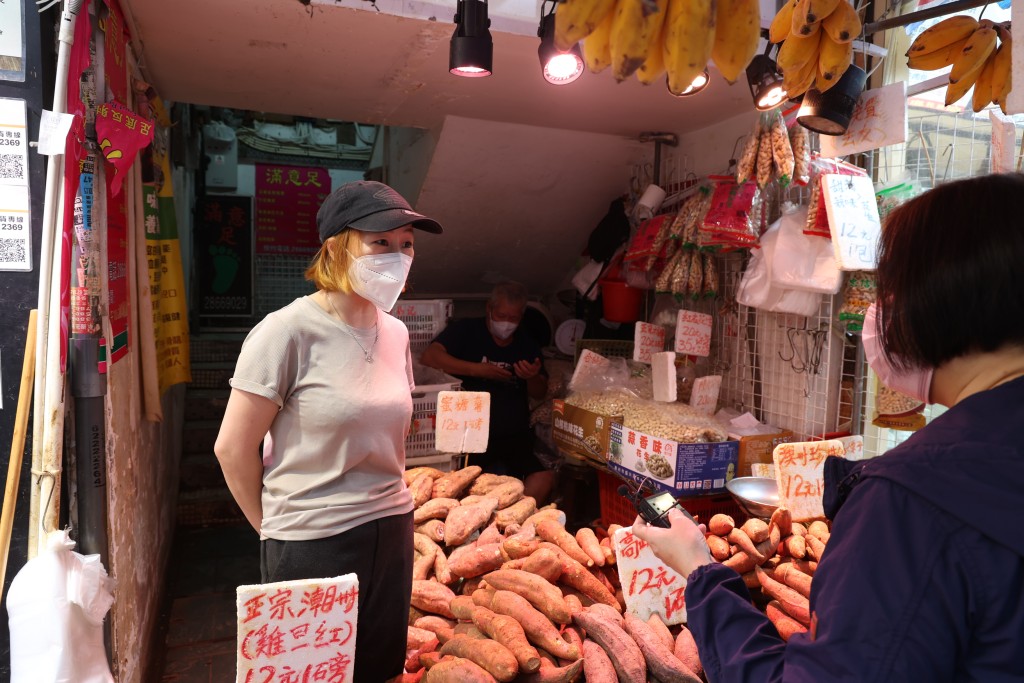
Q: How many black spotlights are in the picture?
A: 5